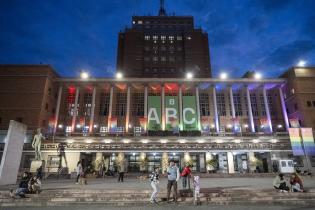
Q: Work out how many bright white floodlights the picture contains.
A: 6